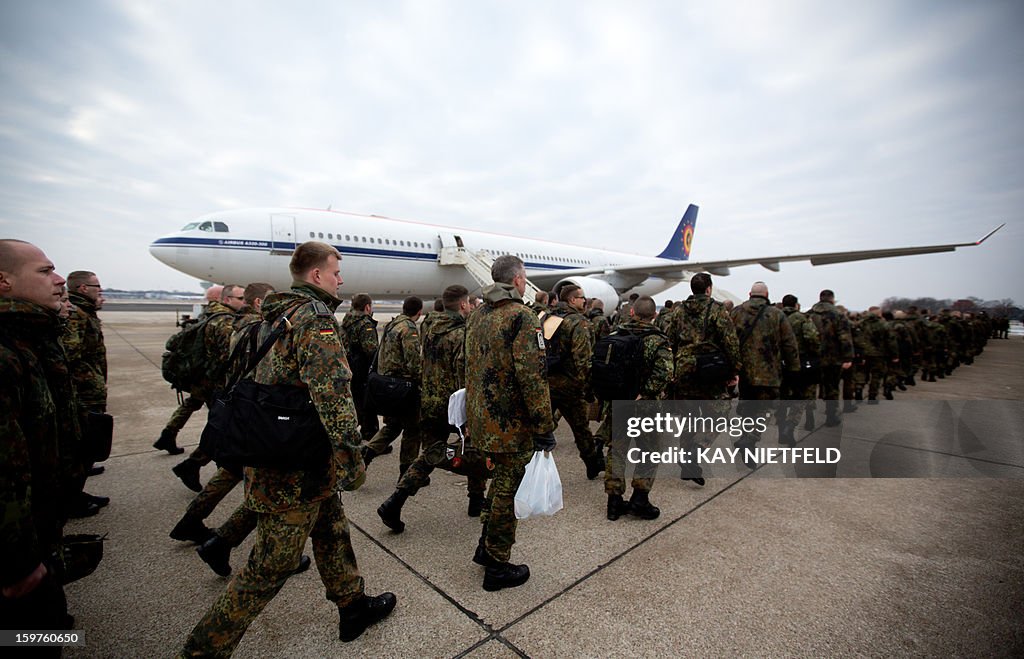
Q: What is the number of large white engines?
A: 1